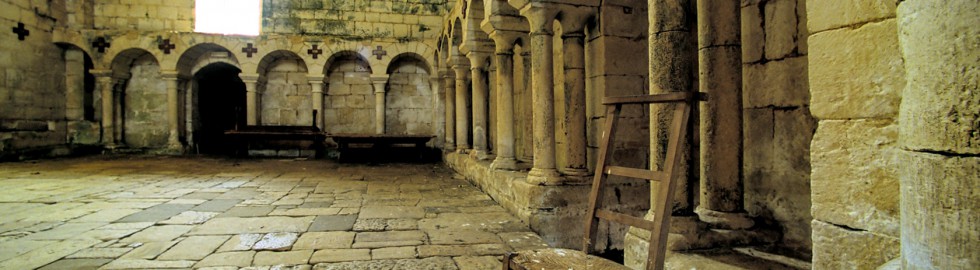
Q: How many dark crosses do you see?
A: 6